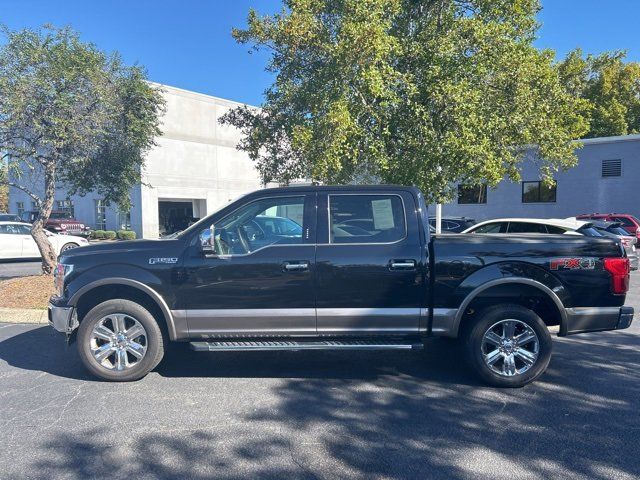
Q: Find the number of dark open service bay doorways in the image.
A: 1